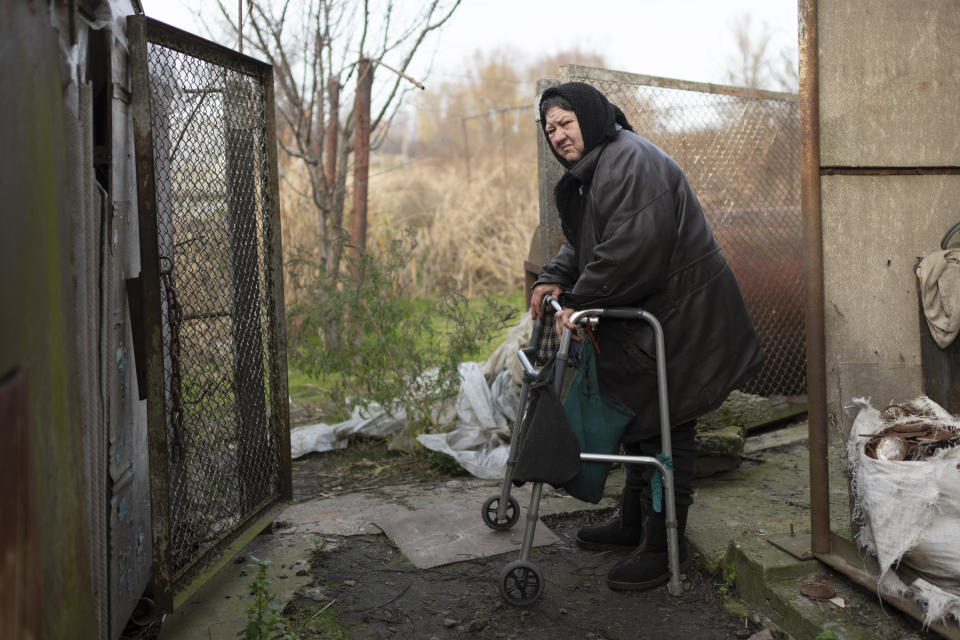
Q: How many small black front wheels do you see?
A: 2